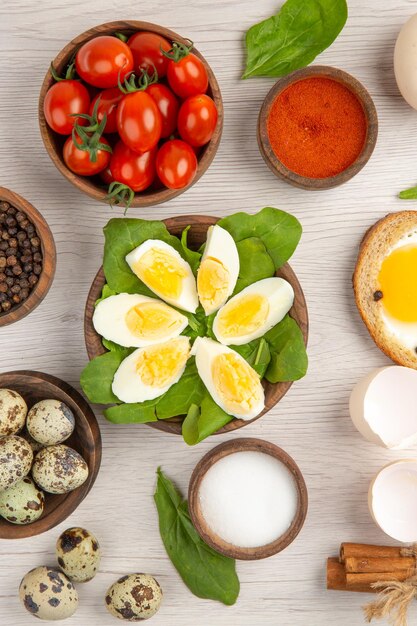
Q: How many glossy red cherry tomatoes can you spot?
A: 11